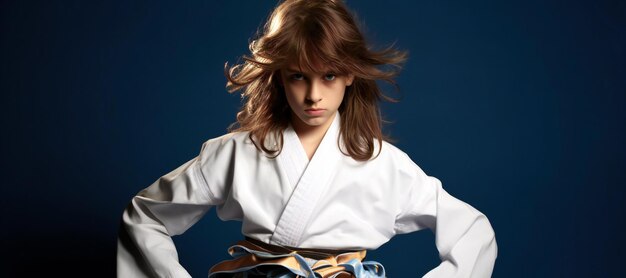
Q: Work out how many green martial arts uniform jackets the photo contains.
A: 0